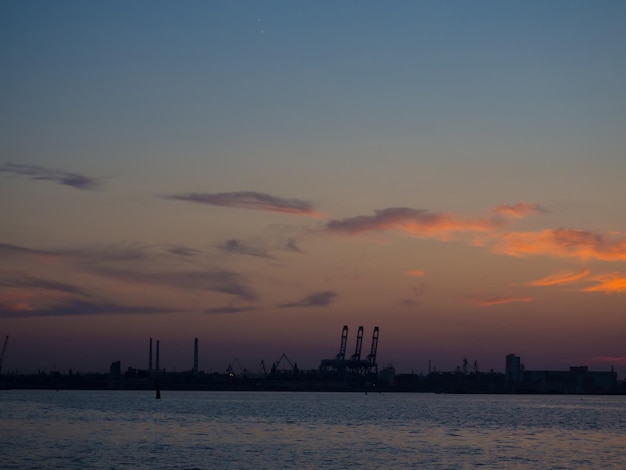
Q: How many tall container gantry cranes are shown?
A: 3